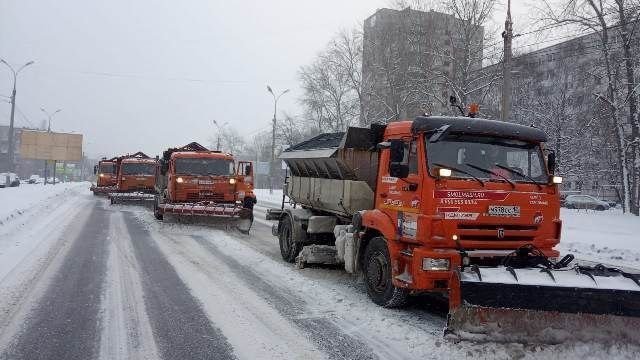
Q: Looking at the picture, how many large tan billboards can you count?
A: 1